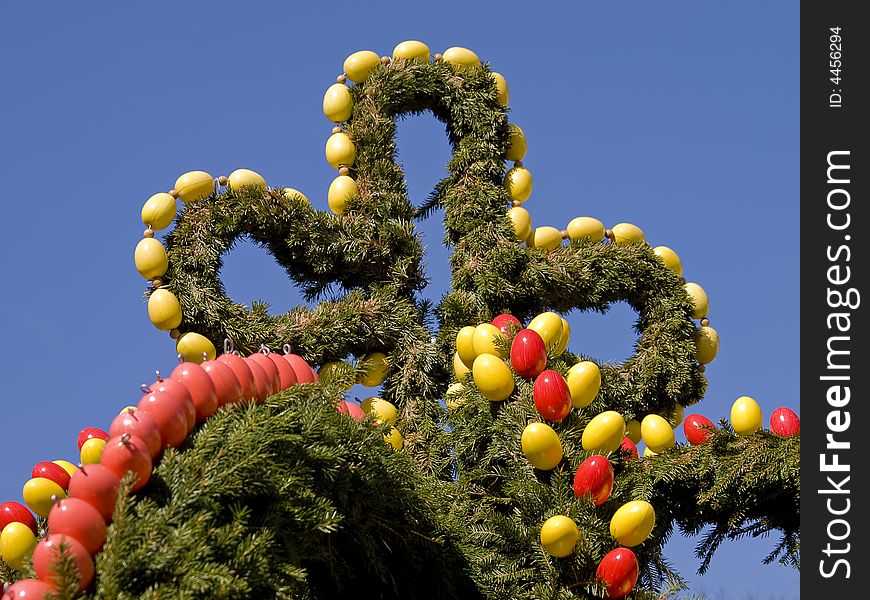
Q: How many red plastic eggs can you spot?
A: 11